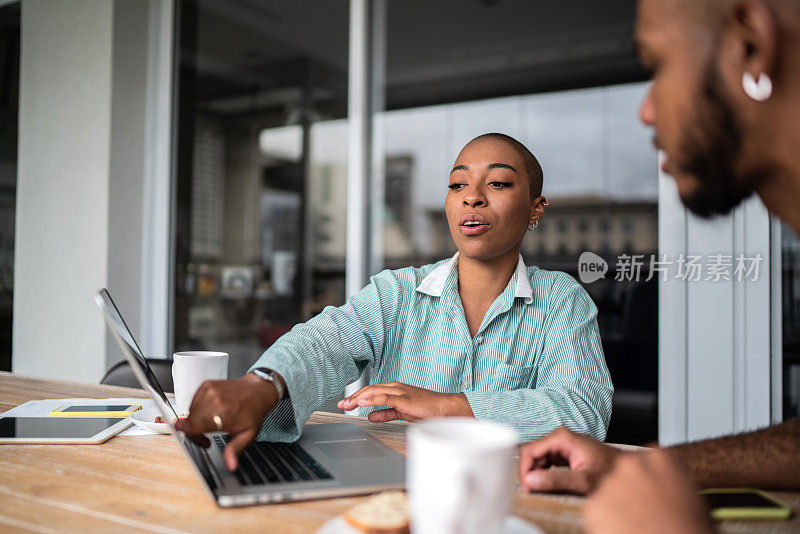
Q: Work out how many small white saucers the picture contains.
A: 2